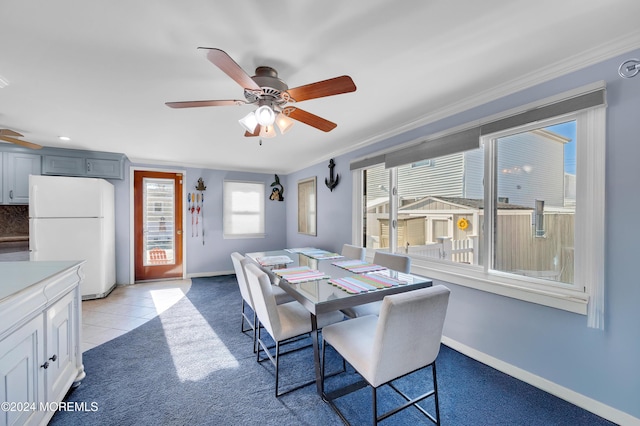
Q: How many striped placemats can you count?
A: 6